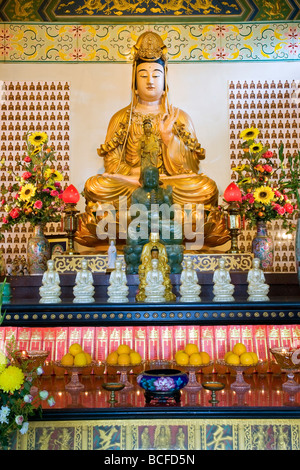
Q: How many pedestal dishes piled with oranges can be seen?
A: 4